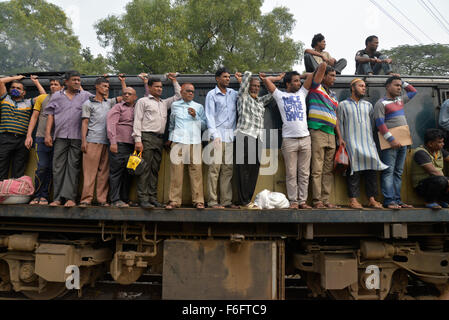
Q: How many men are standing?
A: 13